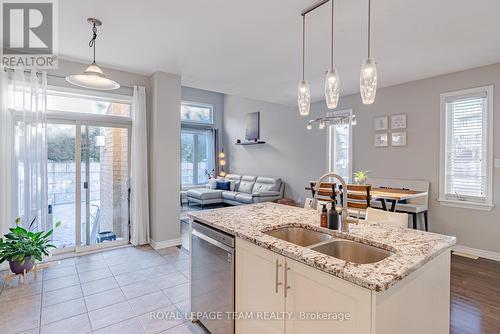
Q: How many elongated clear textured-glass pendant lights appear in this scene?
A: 3